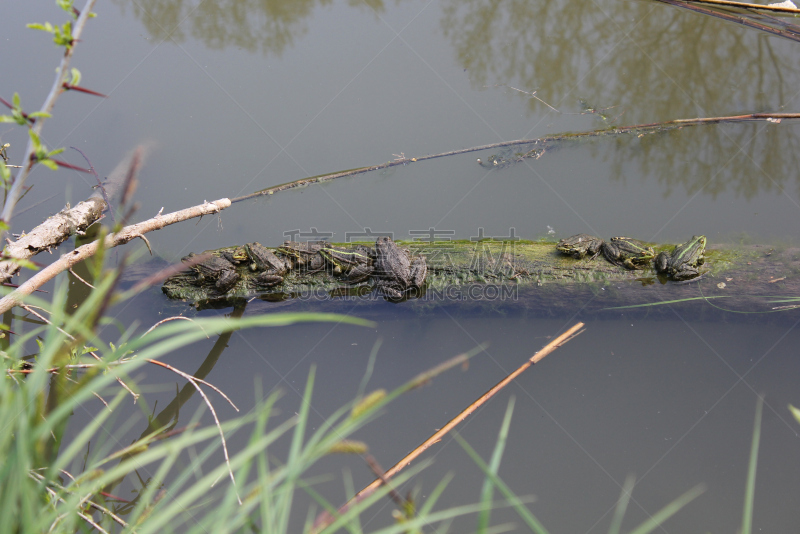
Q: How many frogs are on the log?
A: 9